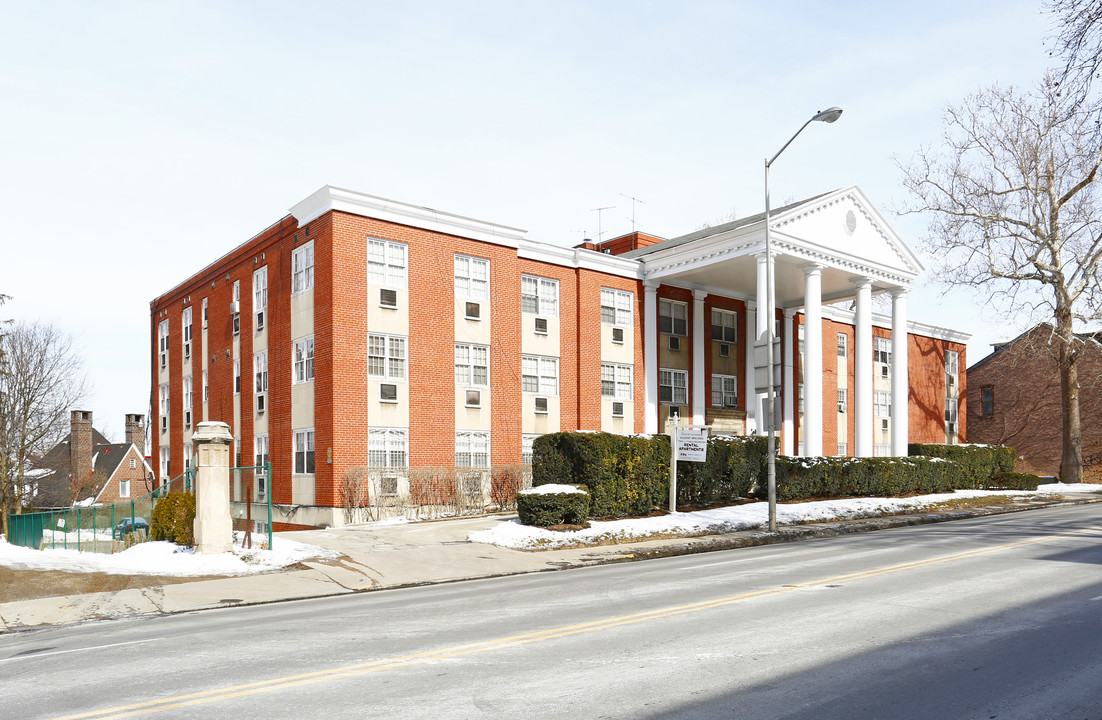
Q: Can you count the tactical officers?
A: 0